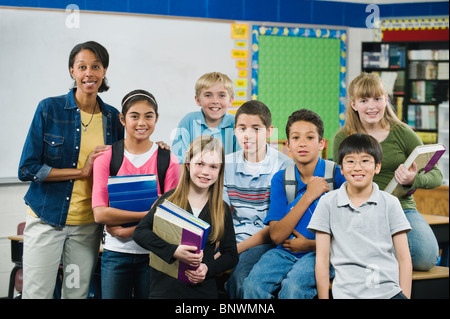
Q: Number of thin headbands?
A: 1